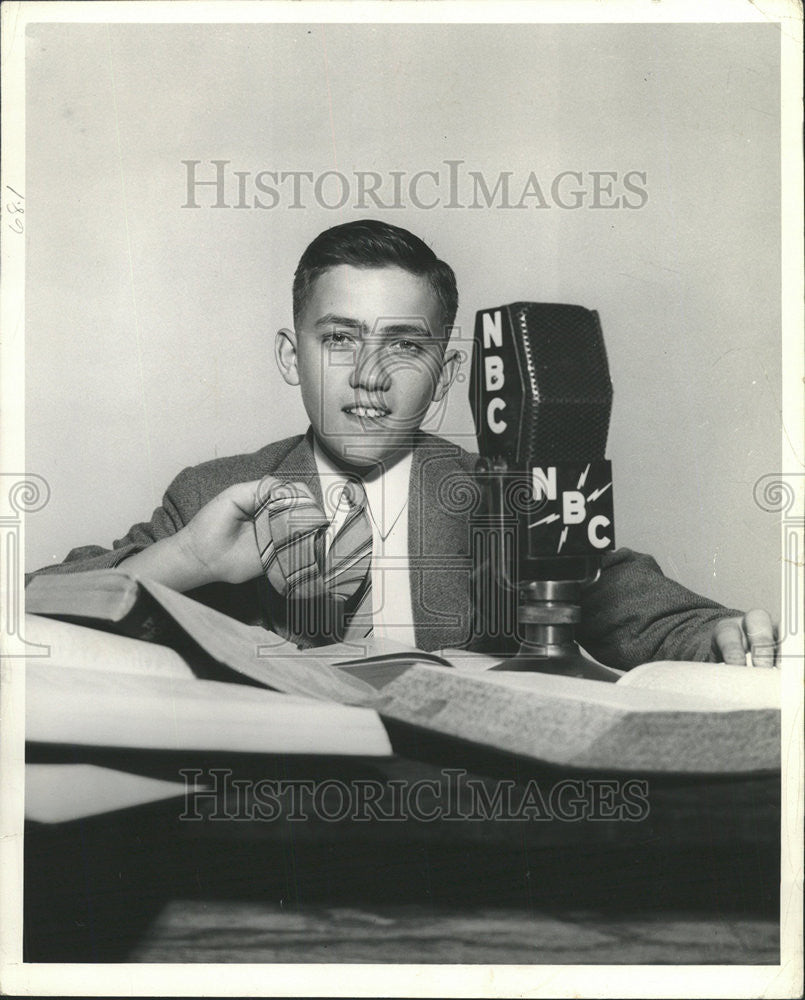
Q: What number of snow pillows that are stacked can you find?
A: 0